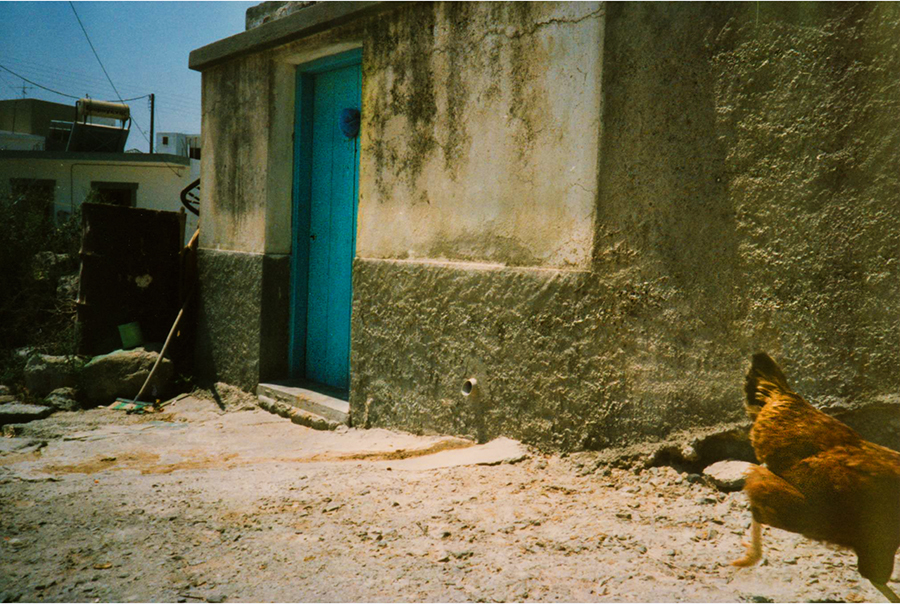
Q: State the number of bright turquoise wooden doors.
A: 1